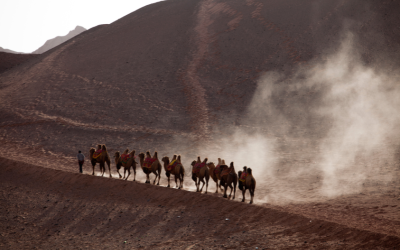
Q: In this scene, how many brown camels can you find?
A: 8